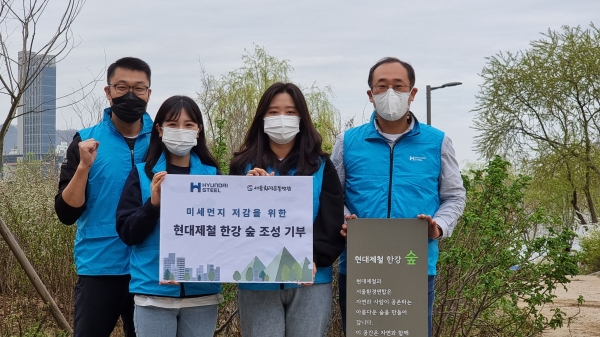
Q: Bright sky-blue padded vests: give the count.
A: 4